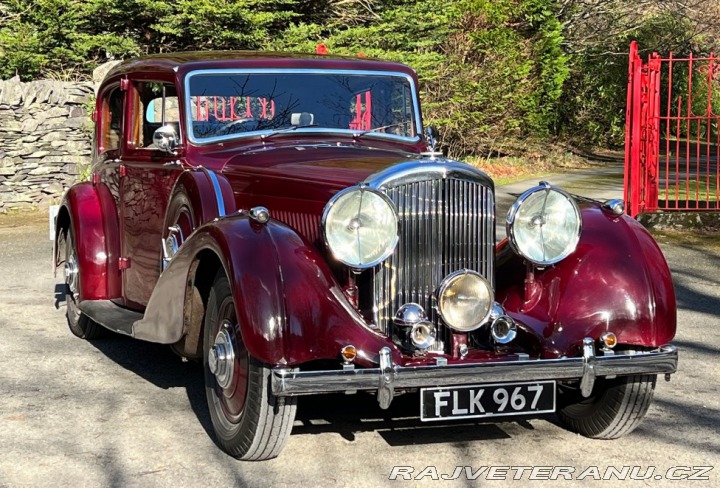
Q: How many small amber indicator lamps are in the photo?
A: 2